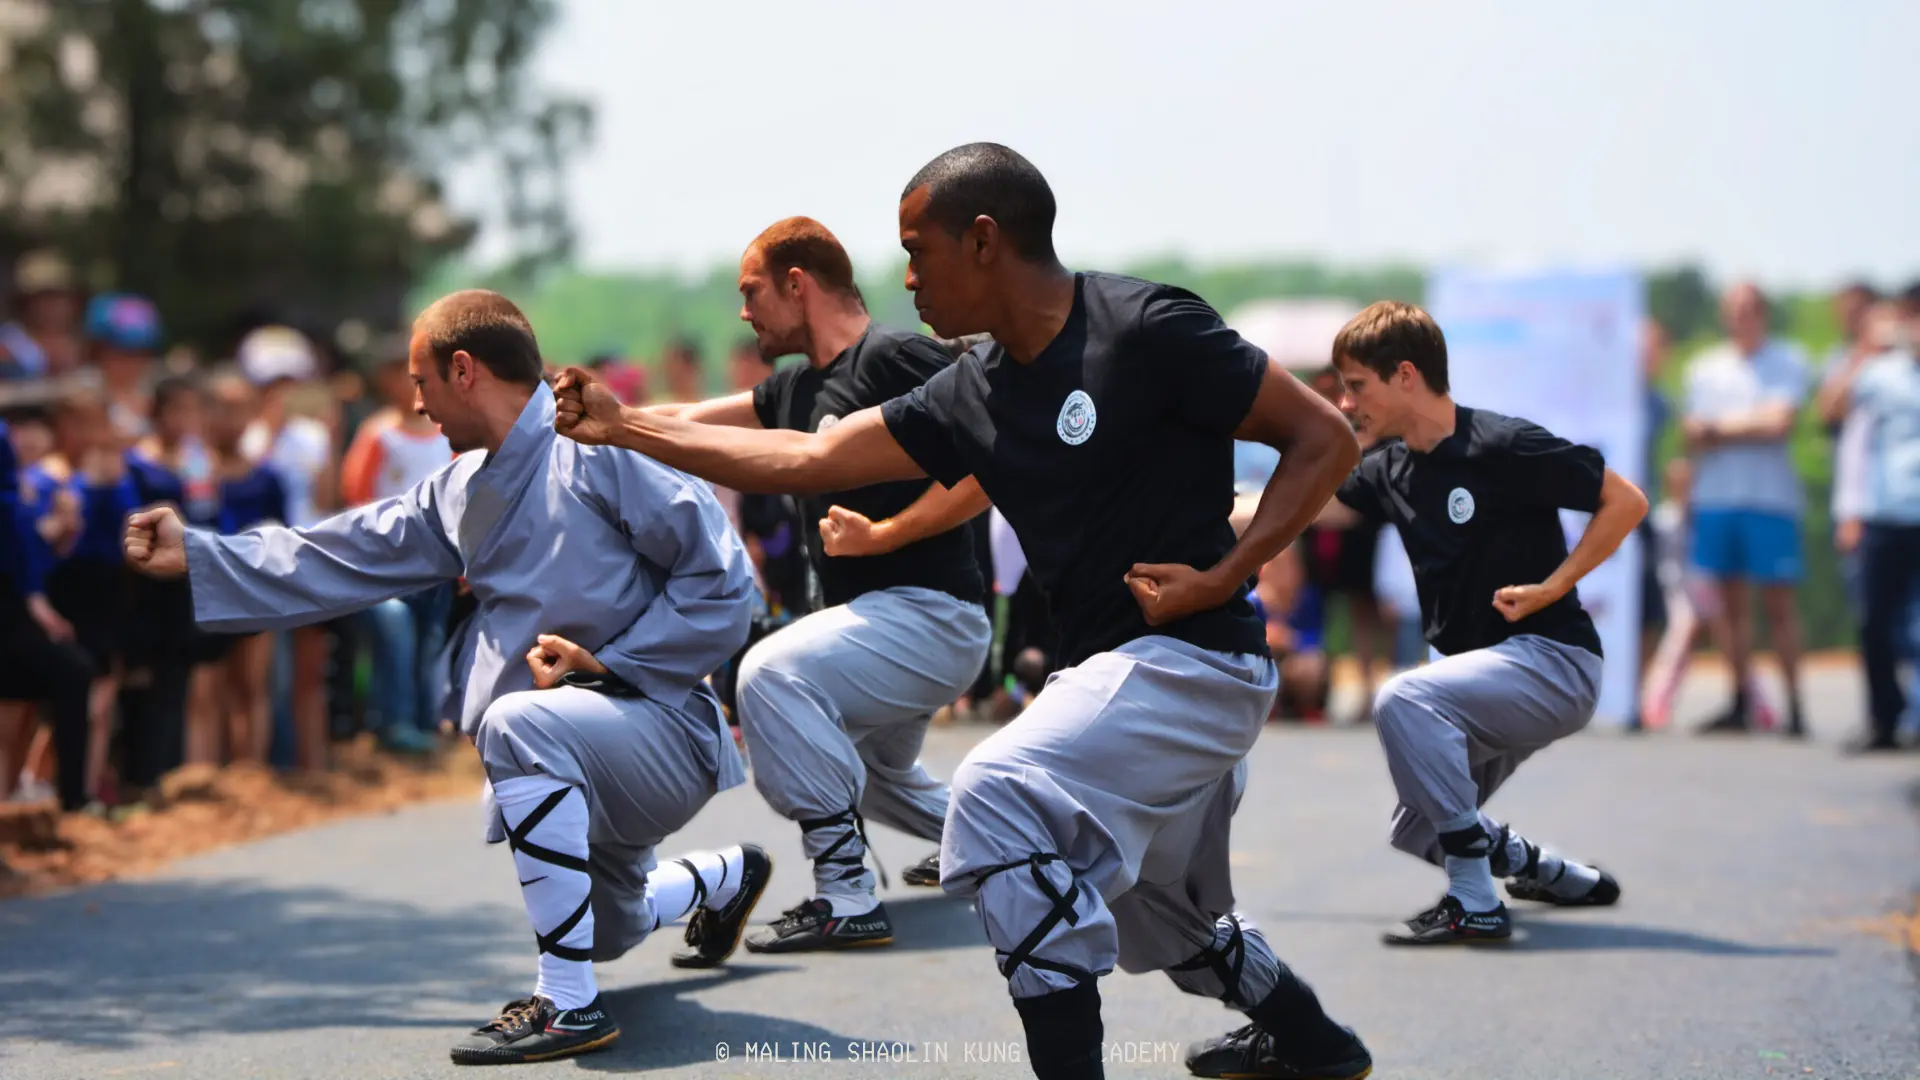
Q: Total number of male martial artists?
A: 4